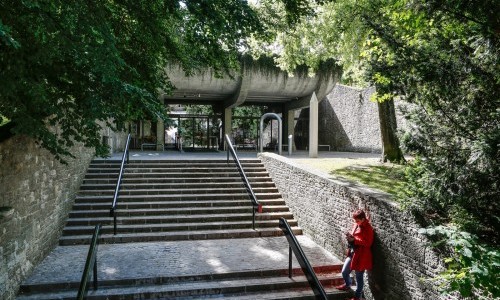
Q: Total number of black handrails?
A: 4